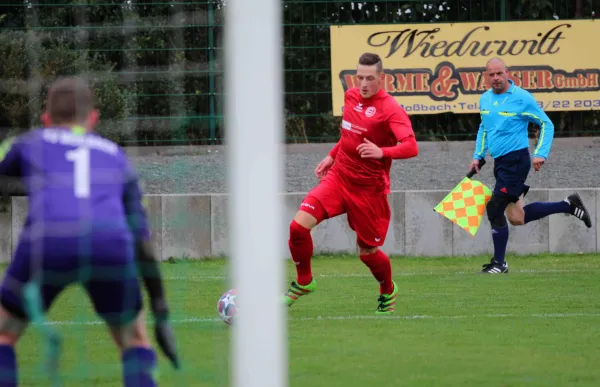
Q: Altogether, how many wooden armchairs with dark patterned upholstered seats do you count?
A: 0